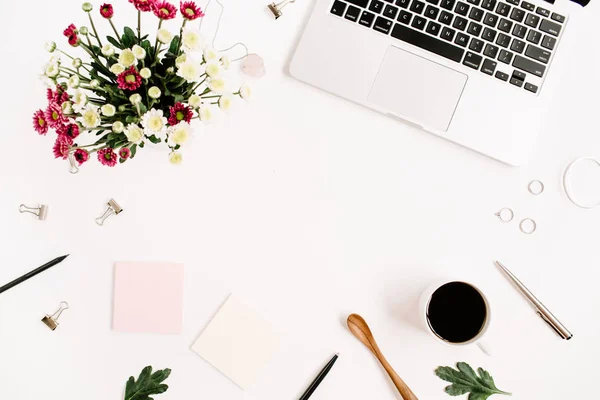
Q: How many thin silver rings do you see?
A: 3